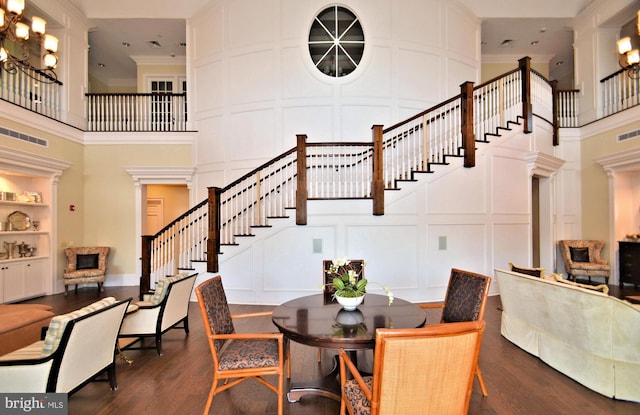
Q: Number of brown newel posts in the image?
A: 7